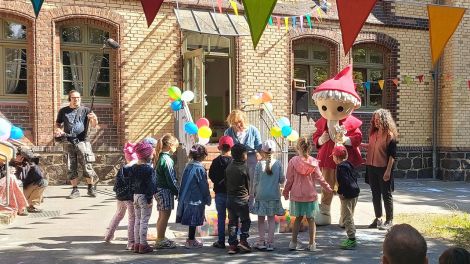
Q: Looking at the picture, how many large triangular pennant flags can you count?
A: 5